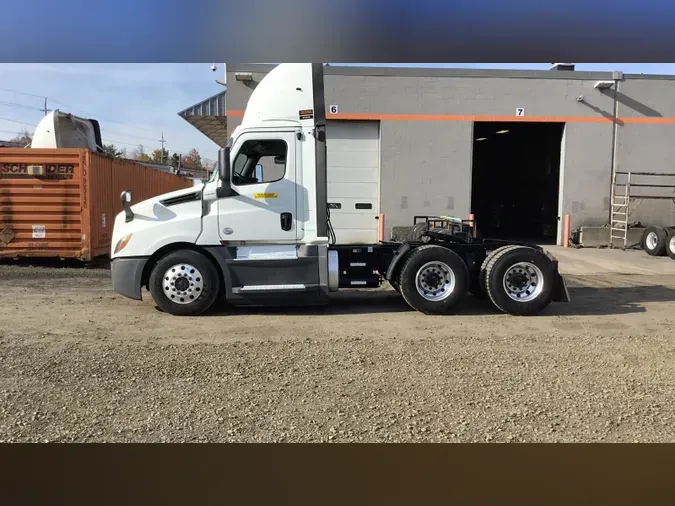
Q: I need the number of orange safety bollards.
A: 3